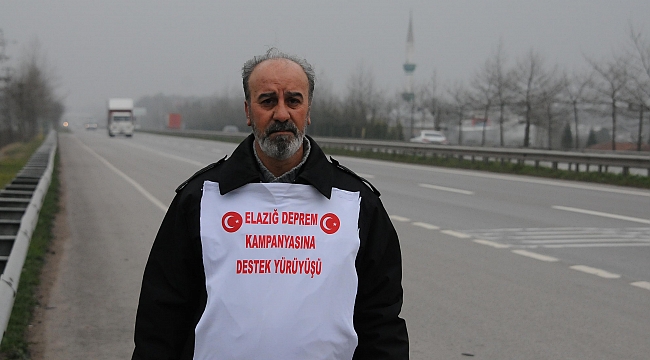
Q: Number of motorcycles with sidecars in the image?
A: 0